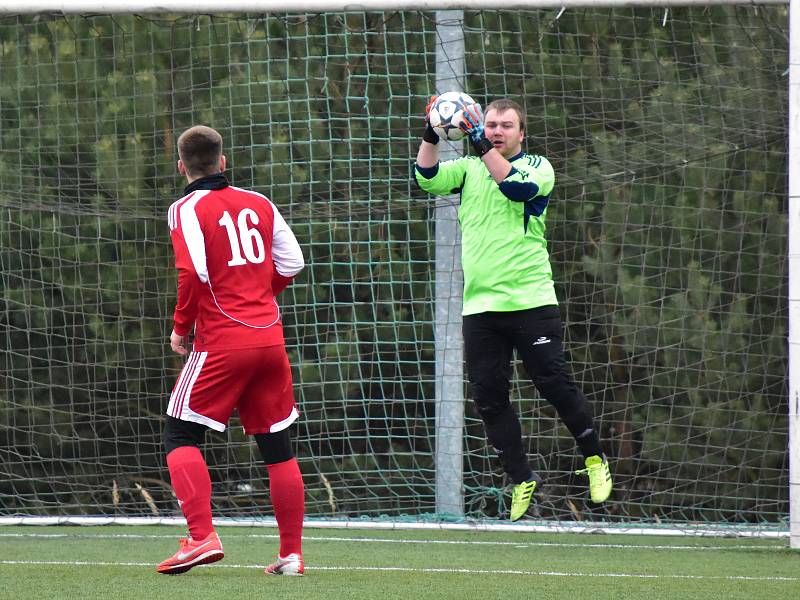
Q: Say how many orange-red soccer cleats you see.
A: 2